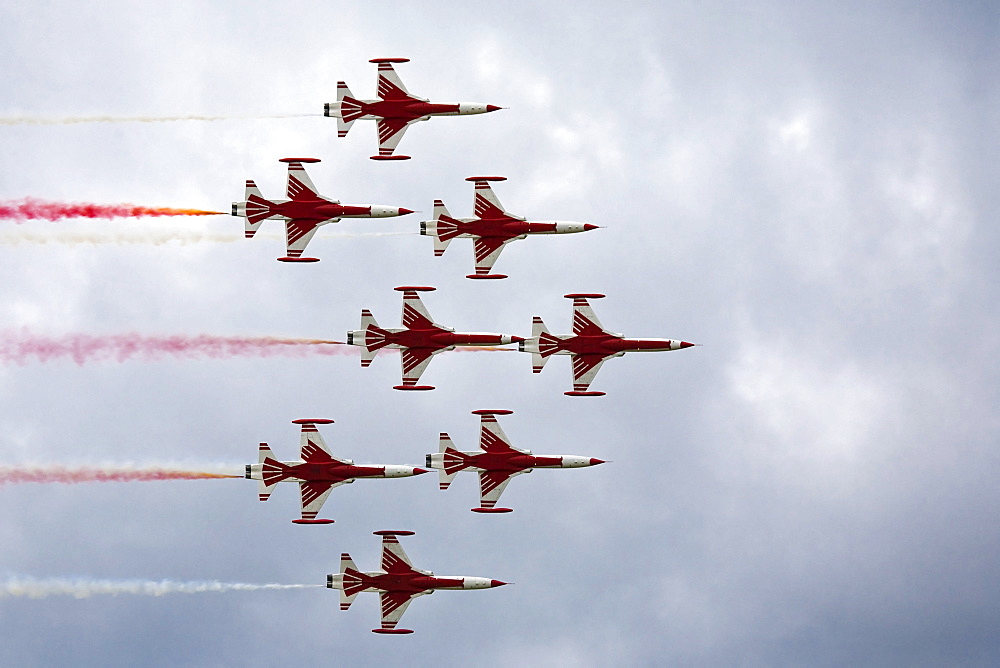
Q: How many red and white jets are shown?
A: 8